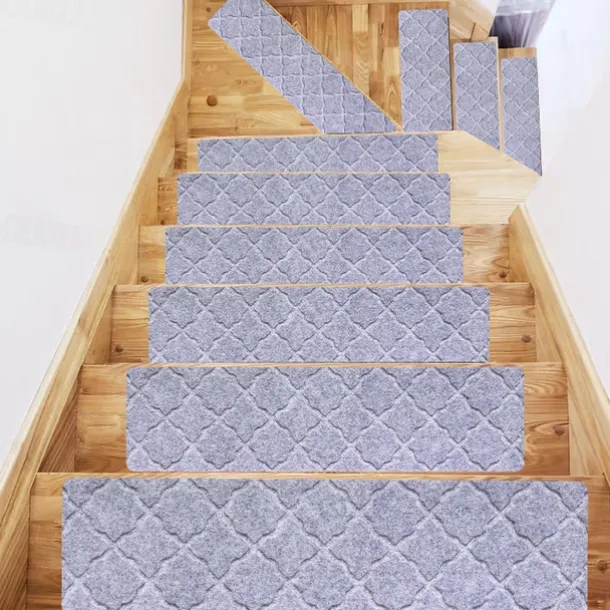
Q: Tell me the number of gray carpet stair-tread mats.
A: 10